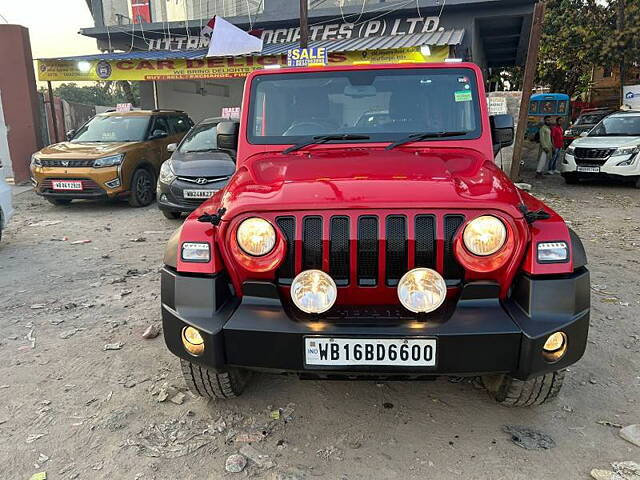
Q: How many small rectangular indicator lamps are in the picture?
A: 2